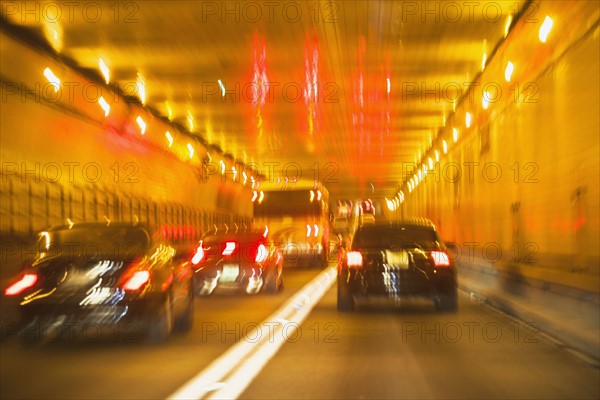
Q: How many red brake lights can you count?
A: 7